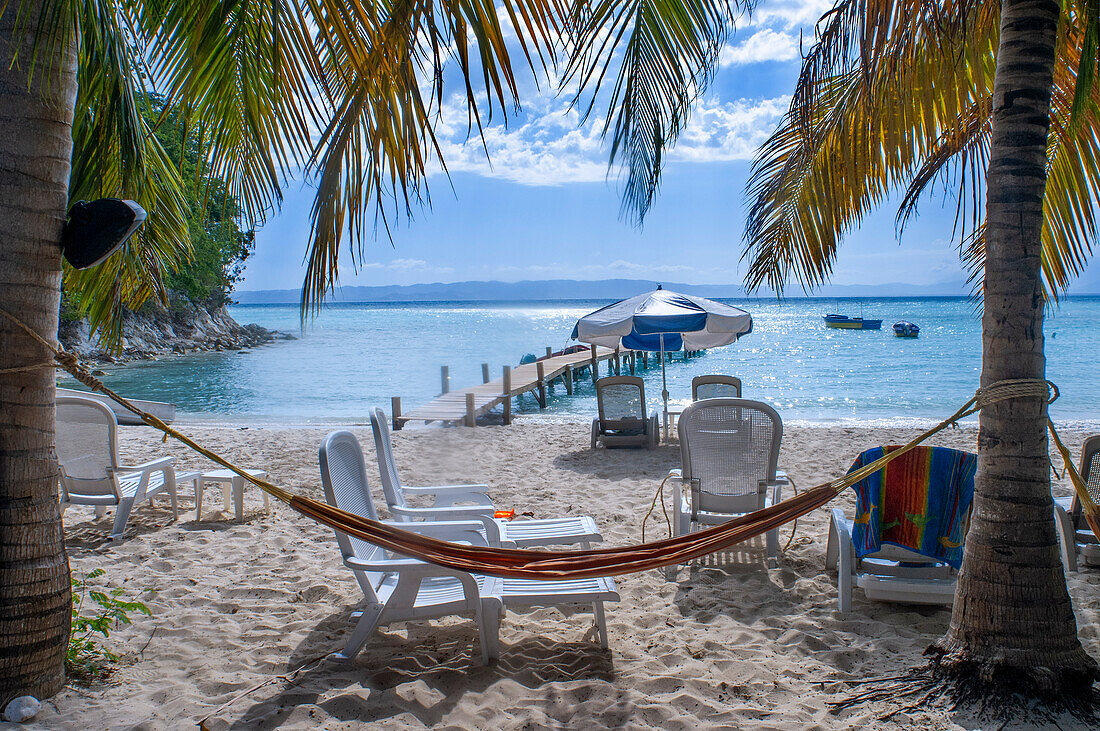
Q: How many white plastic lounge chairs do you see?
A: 8